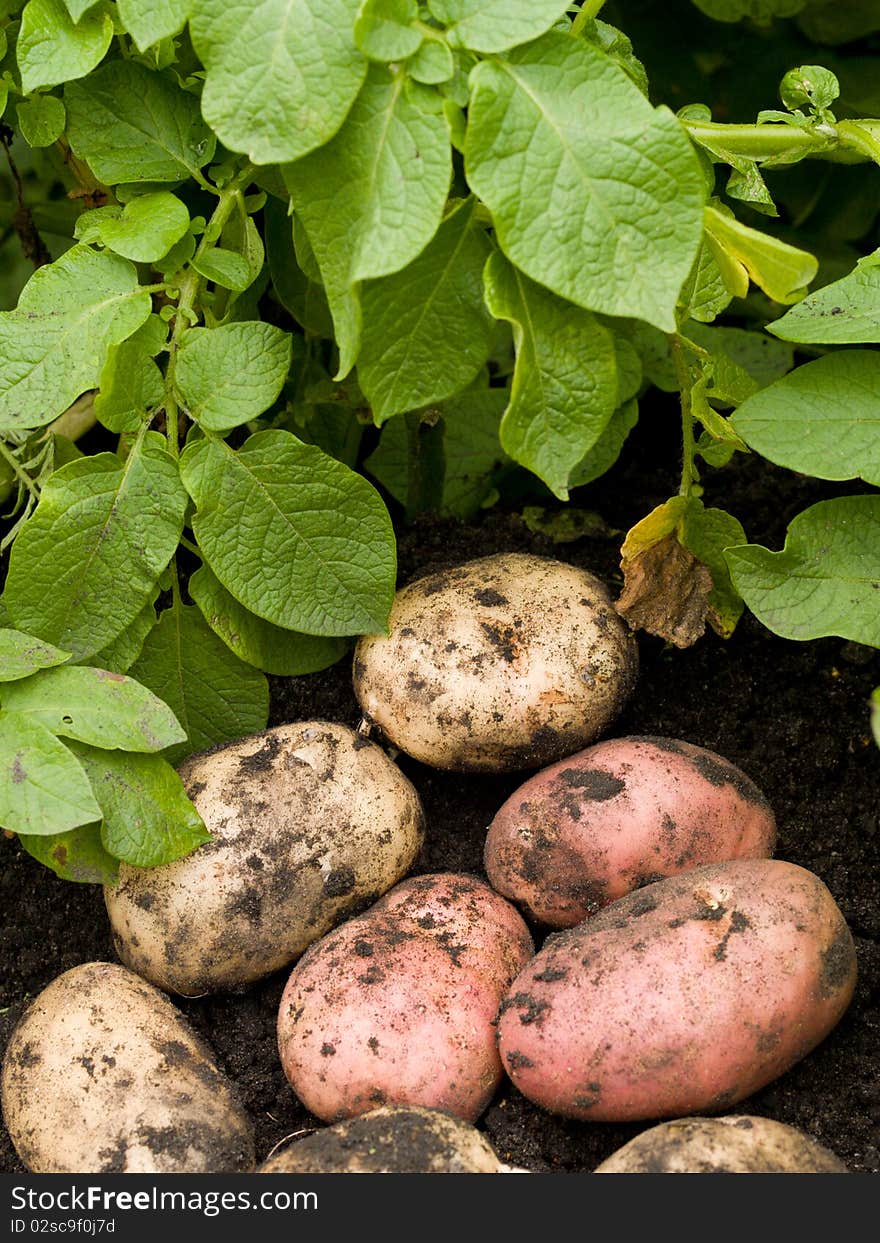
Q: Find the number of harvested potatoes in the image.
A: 8